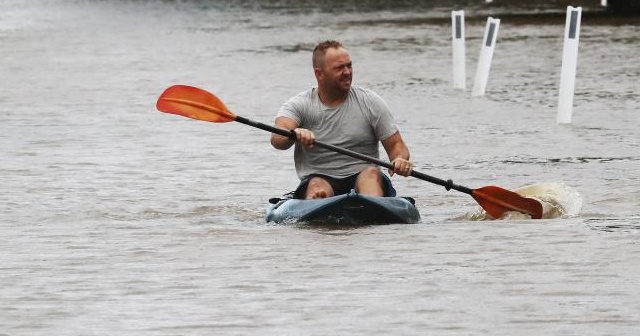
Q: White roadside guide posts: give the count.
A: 3